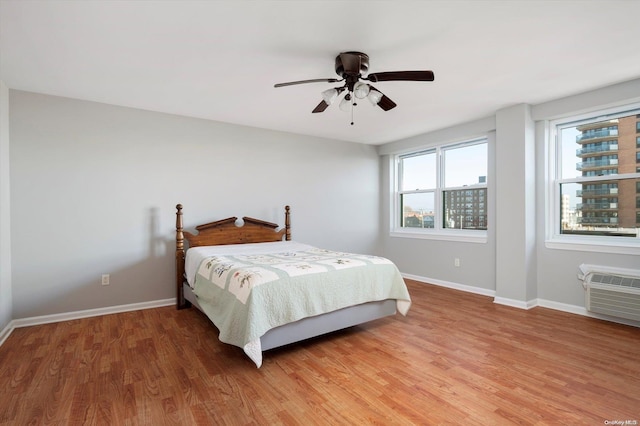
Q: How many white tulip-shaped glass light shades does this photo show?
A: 4